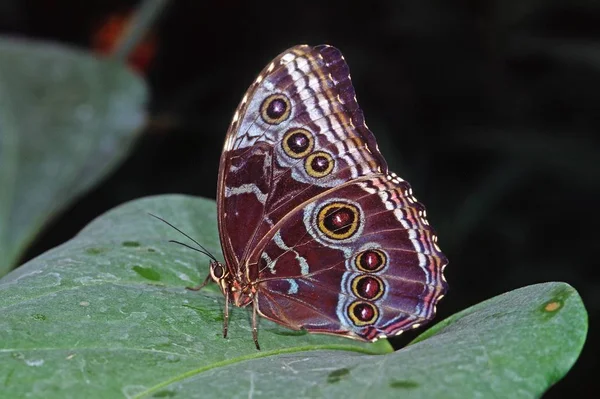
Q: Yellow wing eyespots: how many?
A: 7